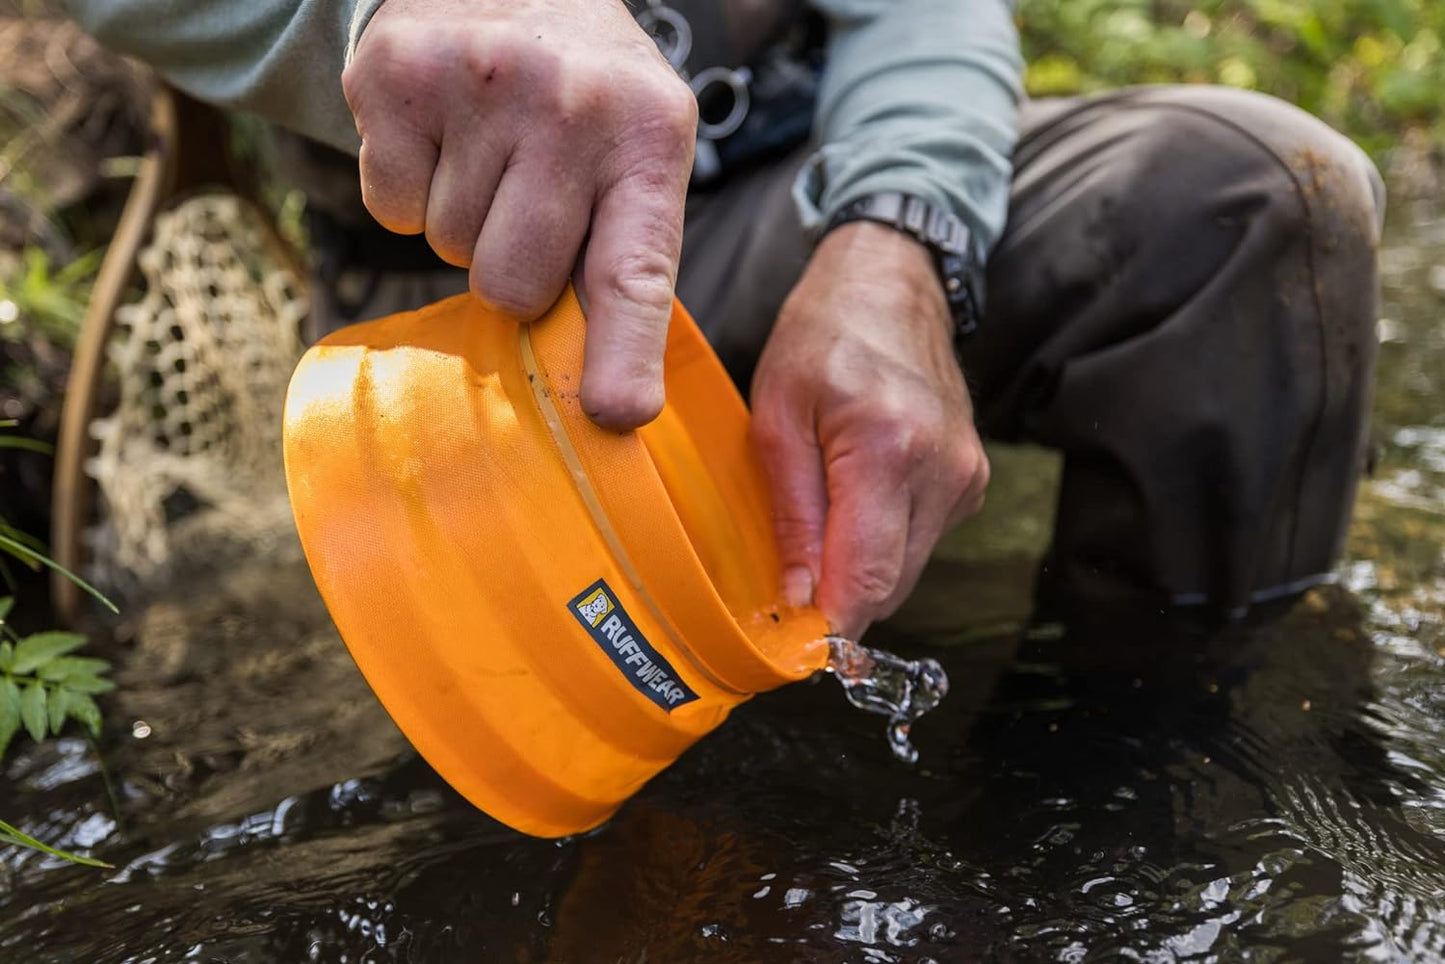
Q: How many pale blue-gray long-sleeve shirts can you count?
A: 1